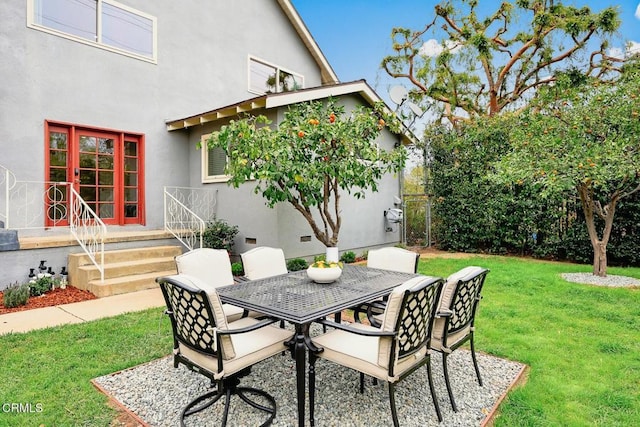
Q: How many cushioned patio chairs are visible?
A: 6